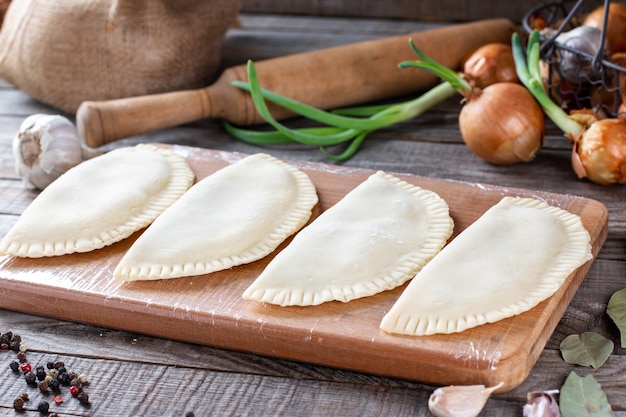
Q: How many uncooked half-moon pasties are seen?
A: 4